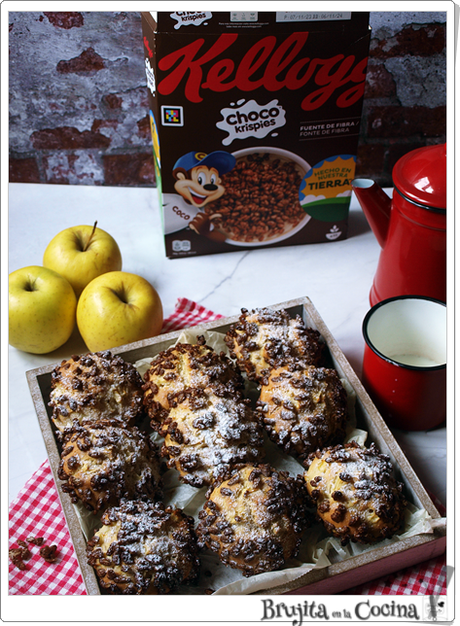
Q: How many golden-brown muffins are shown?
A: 9